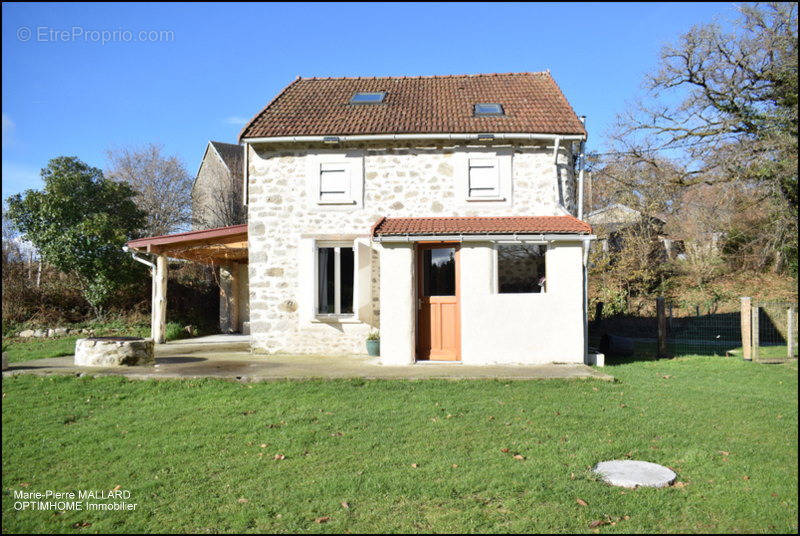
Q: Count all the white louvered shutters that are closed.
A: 2